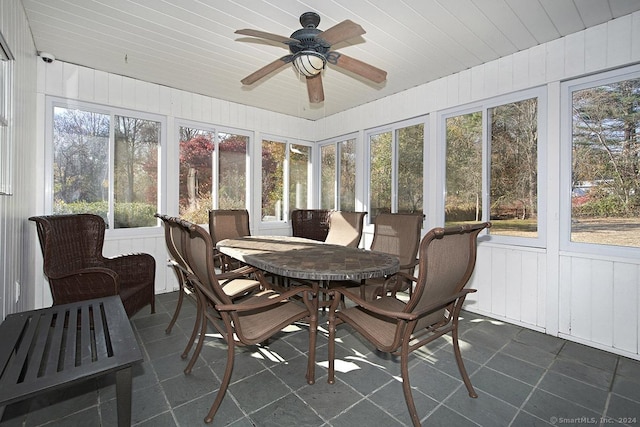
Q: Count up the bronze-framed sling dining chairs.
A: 6